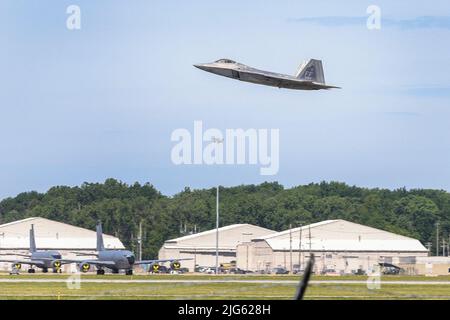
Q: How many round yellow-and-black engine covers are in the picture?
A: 5